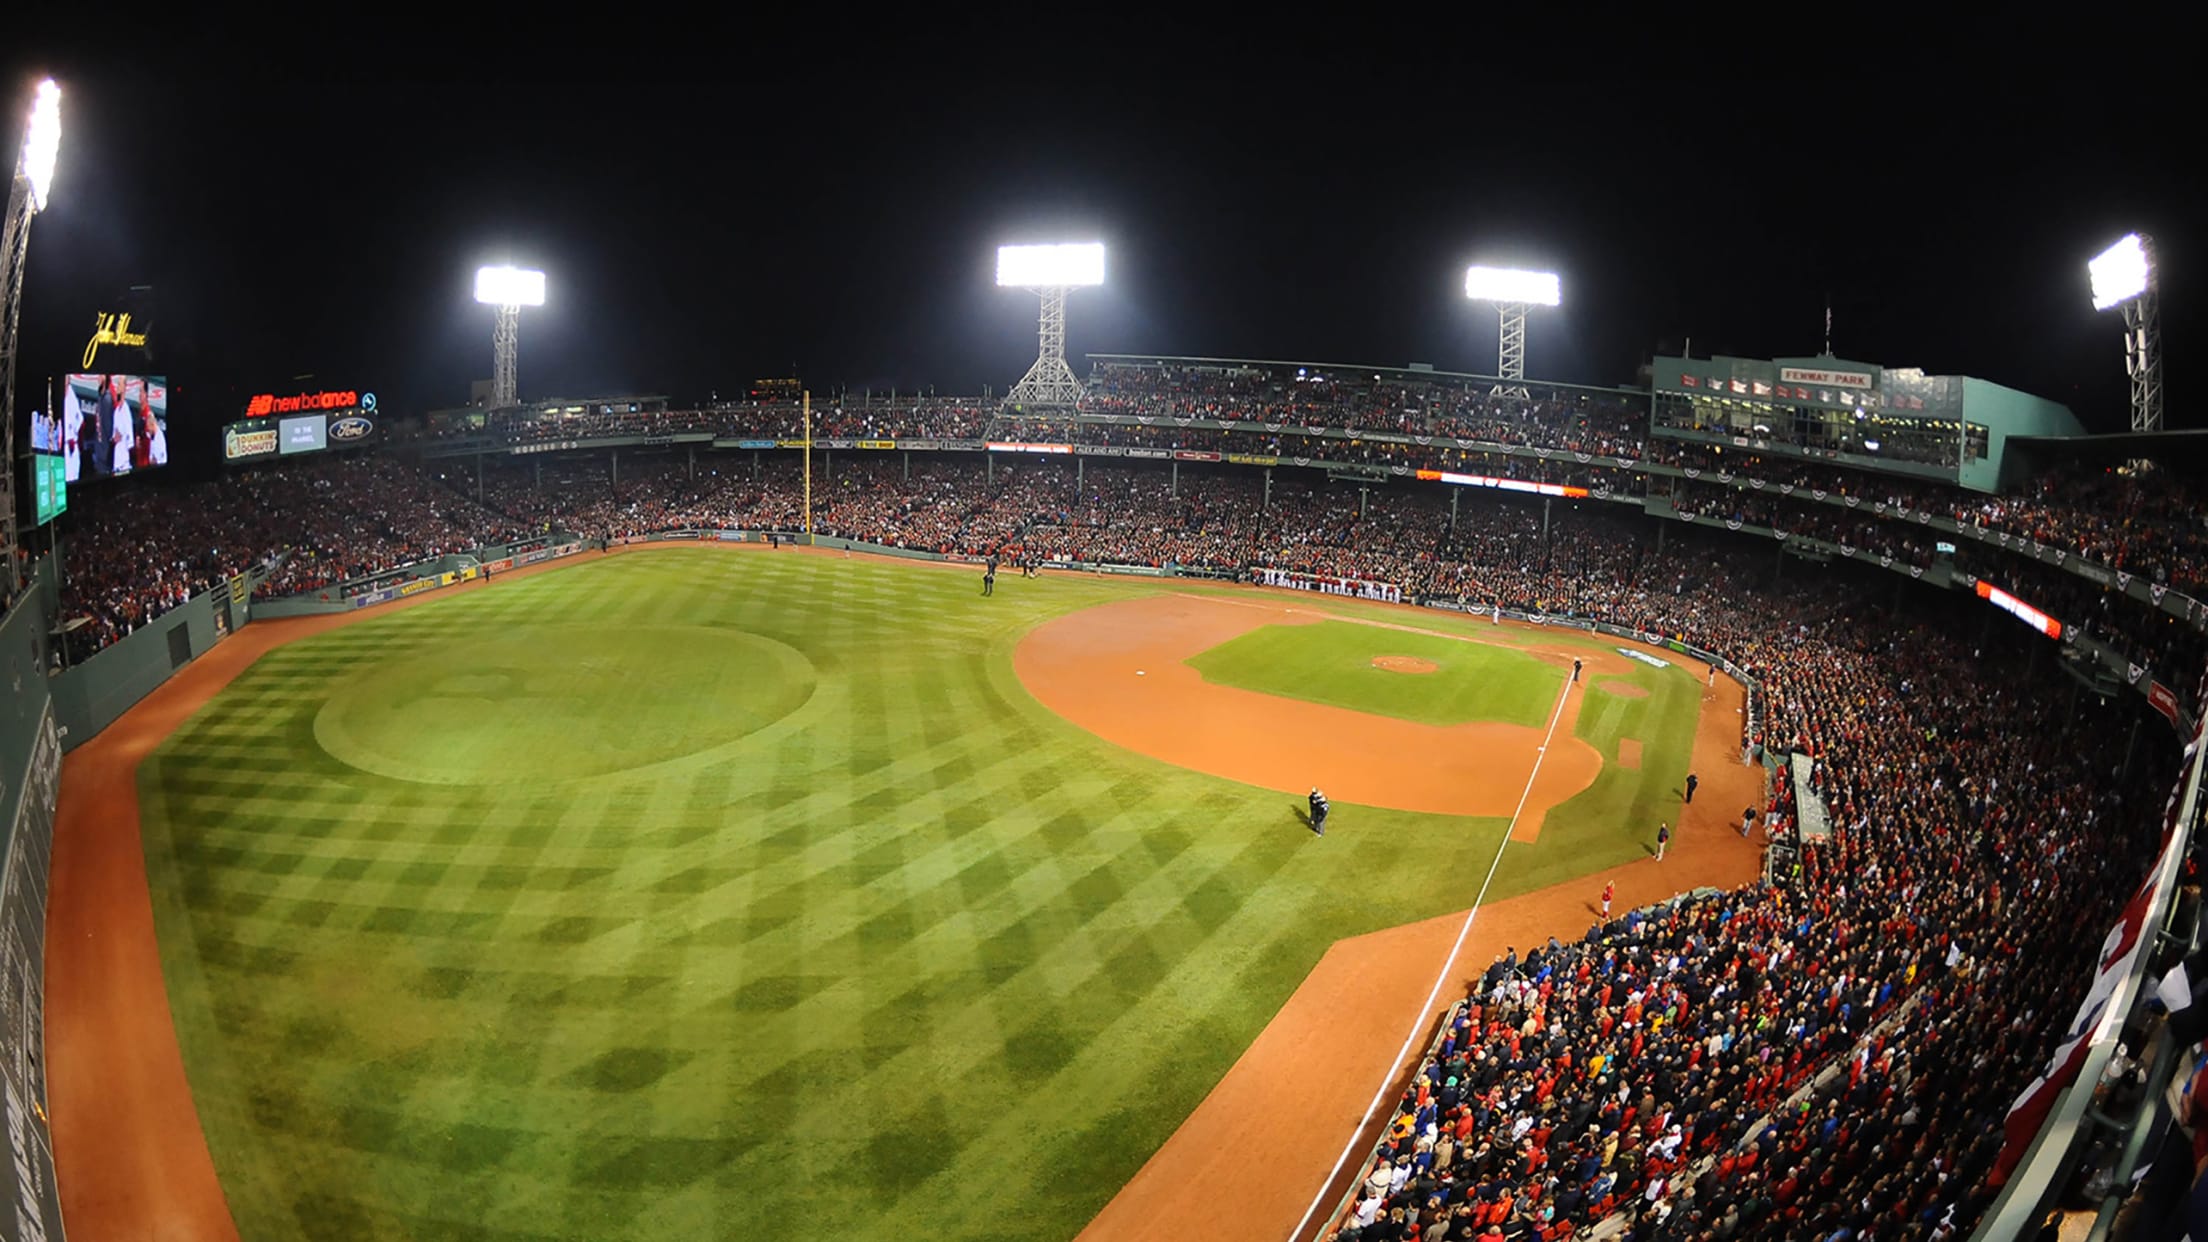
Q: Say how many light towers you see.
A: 5